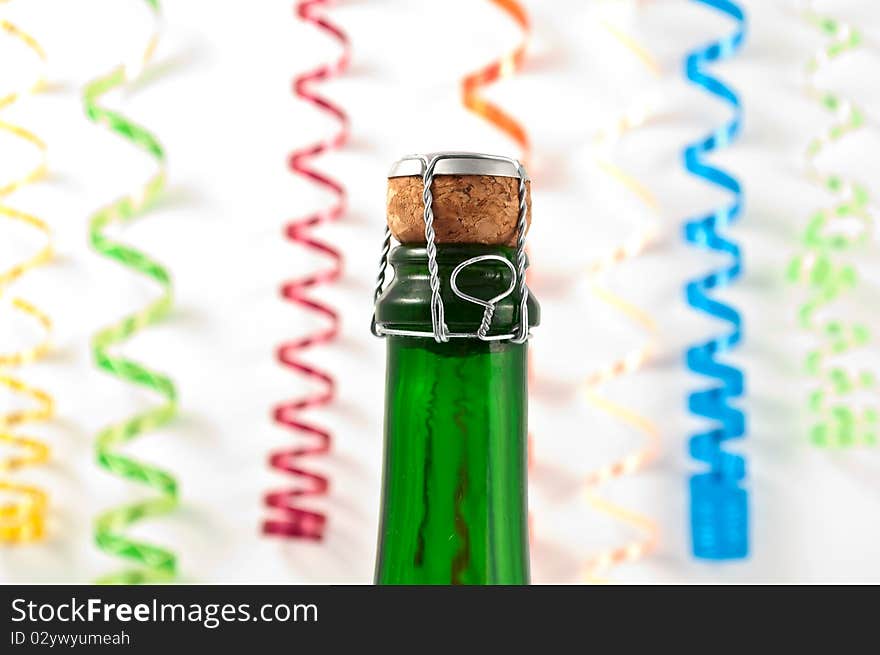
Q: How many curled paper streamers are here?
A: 7